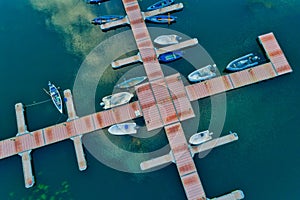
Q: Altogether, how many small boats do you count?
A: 13